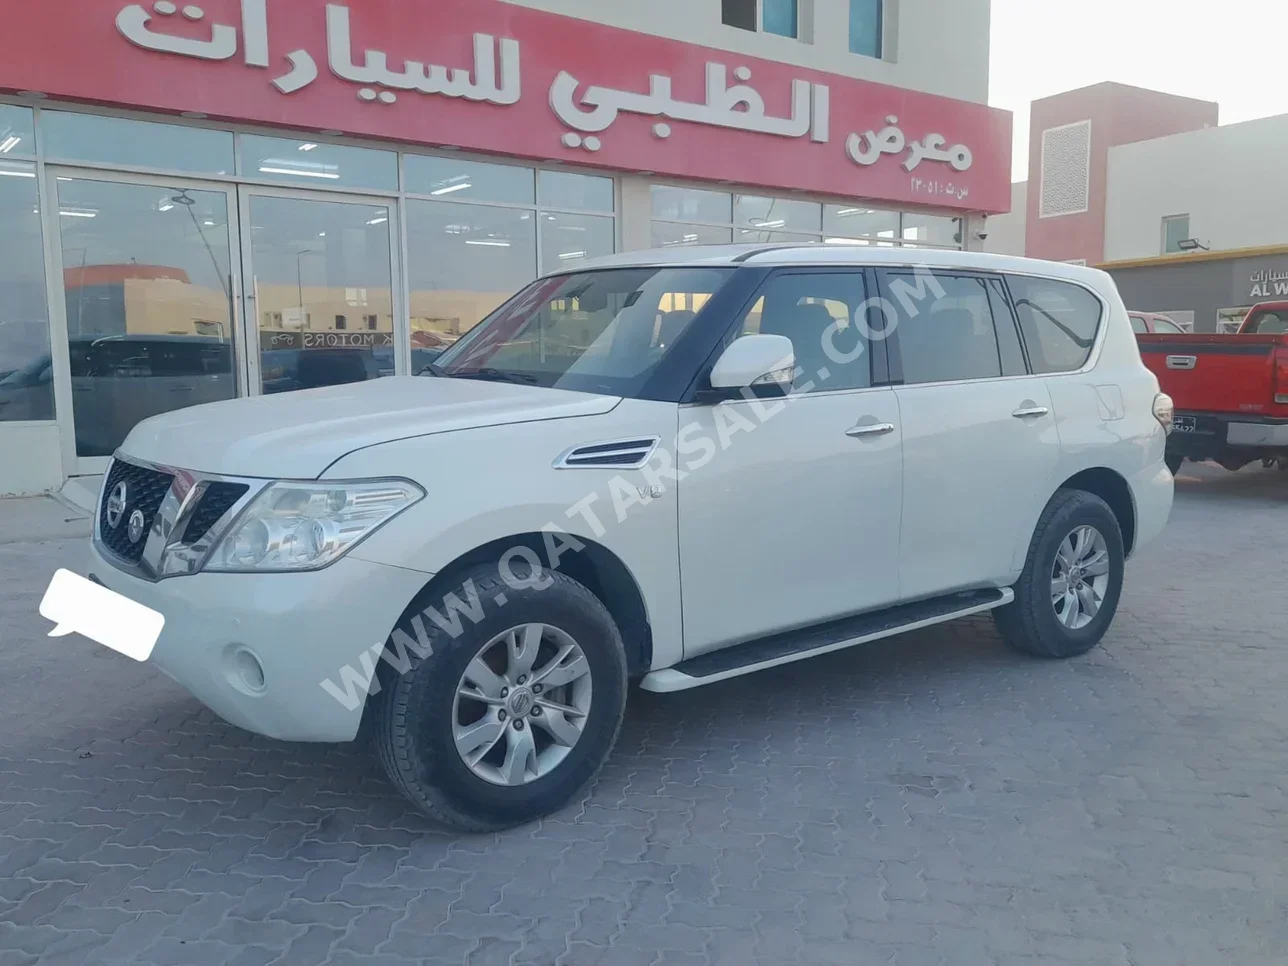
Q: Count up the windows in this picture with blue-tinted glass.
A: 2